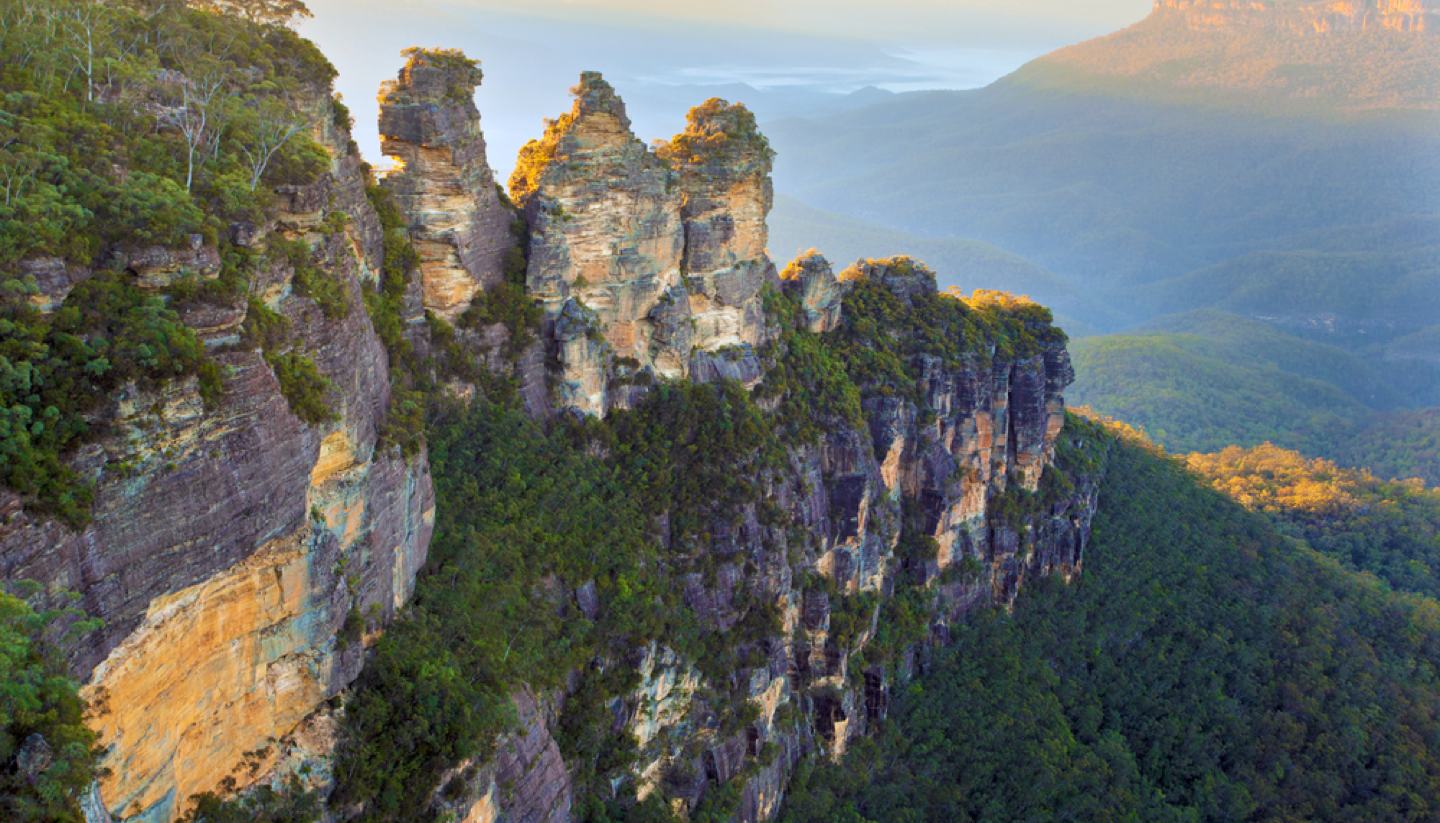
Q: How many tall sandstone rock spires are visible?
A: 3